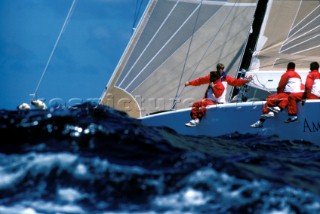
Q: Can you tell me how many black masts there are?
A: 1